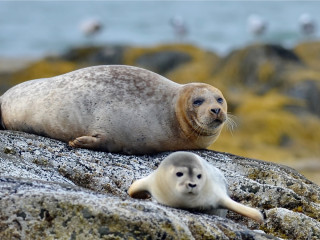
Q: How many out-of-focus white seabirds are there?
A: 4